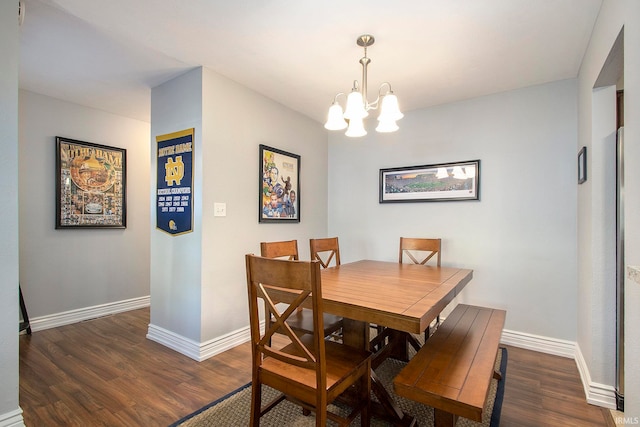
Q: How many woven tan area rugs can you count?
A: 1